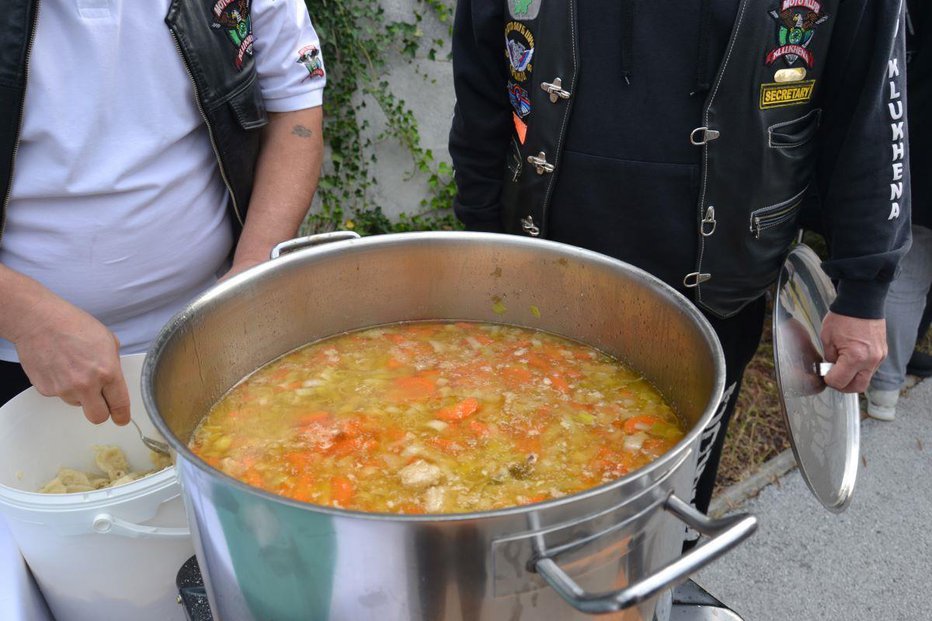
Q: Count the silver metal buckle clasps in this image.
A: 6